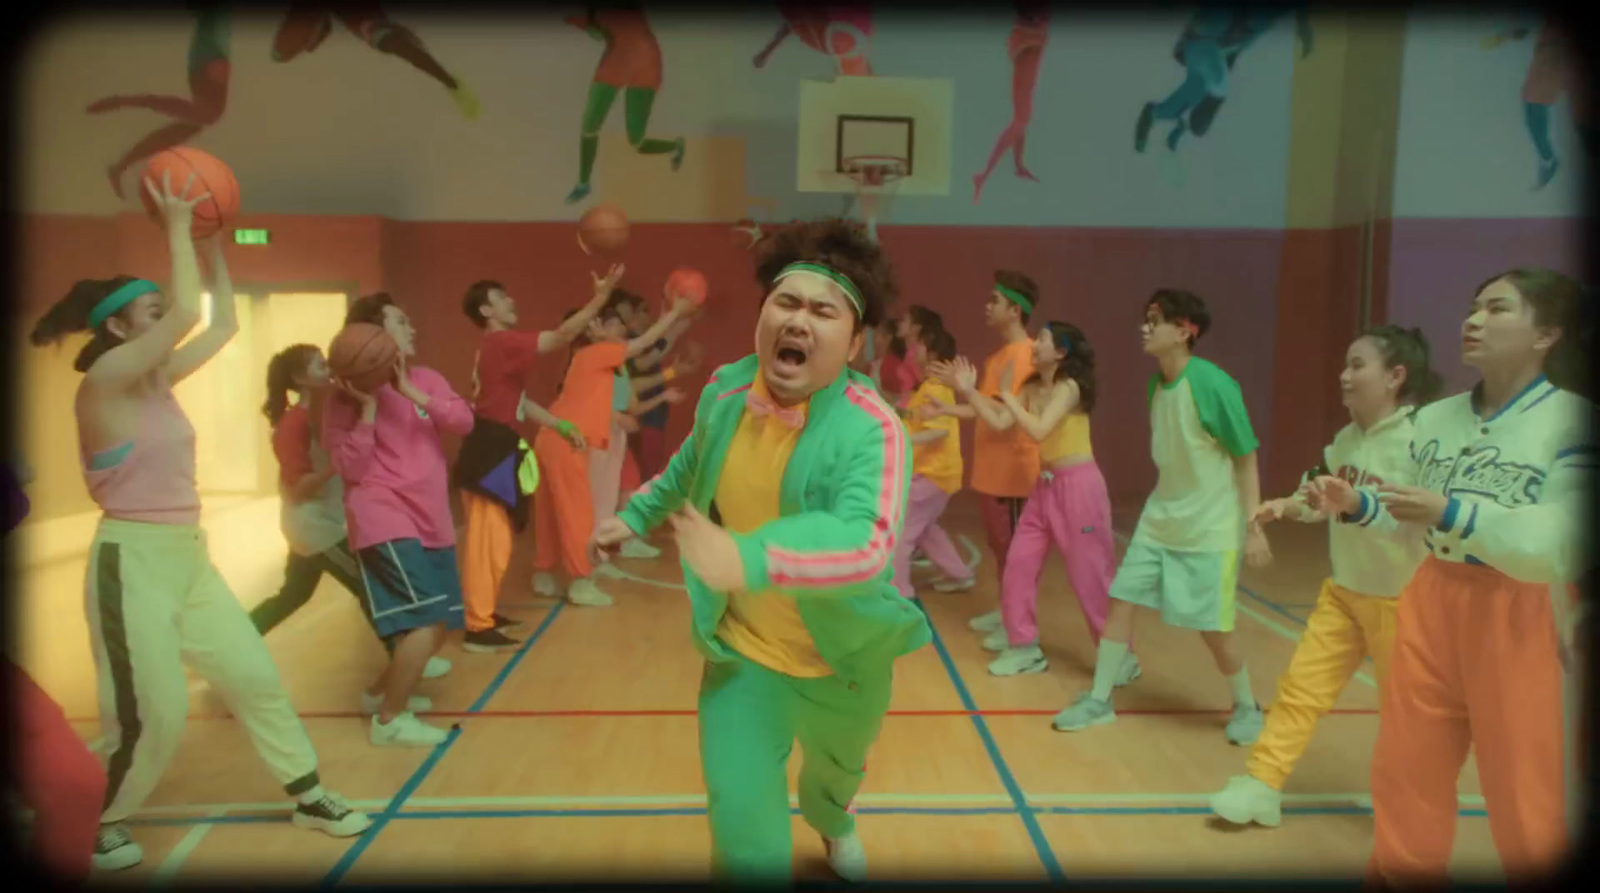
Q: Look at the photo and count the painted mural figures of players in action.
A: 7